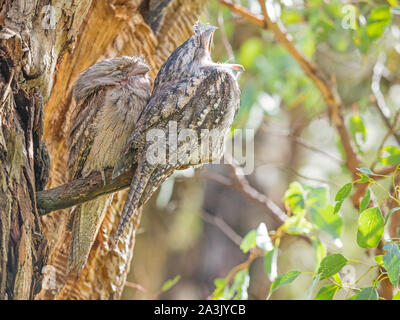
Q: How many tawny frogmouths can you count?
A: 3